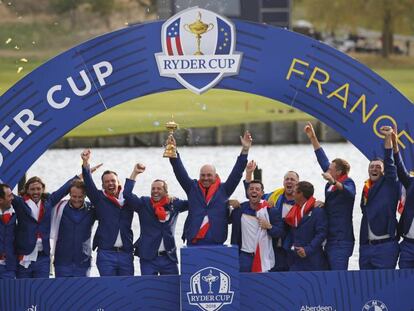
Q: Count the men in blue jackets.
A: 12